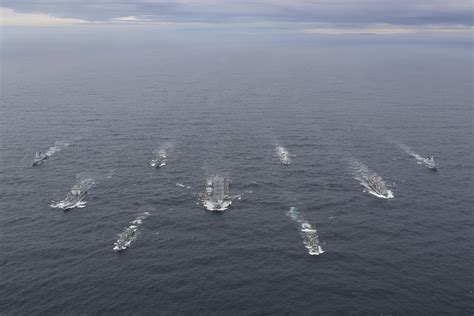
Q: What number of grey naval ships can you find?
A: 9